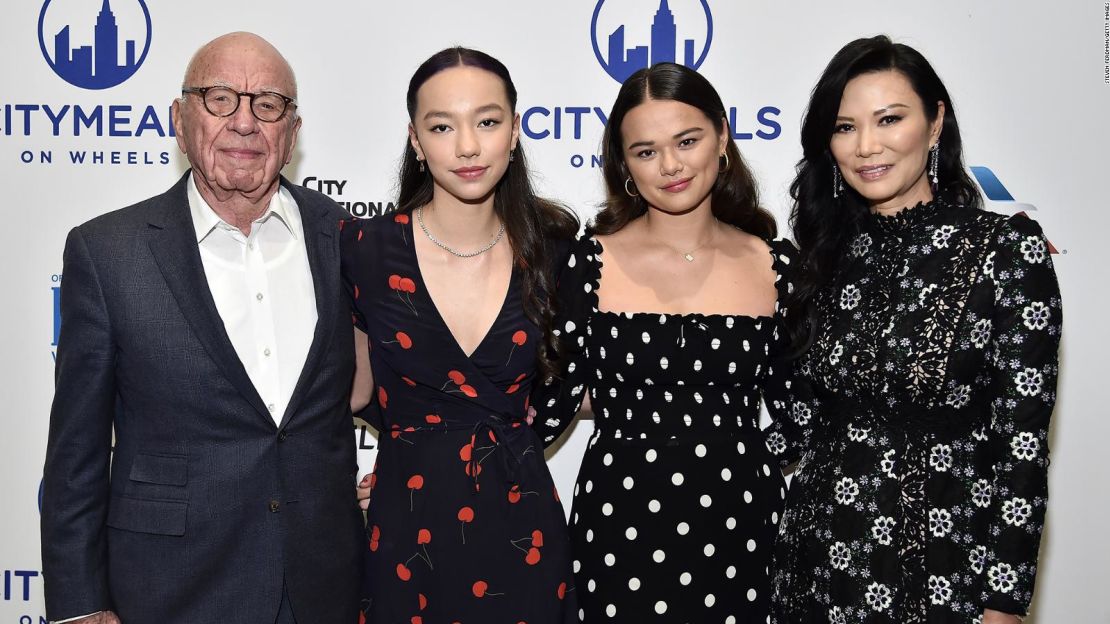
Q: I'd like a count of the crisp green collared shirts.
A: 0